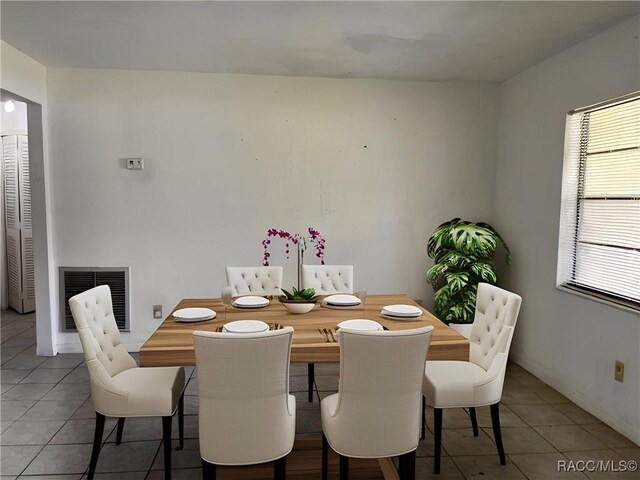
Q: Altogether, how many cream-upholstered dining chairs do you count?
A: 6